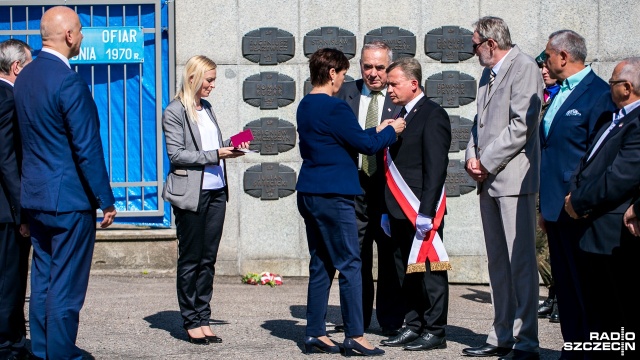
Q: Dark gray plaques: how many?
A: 11